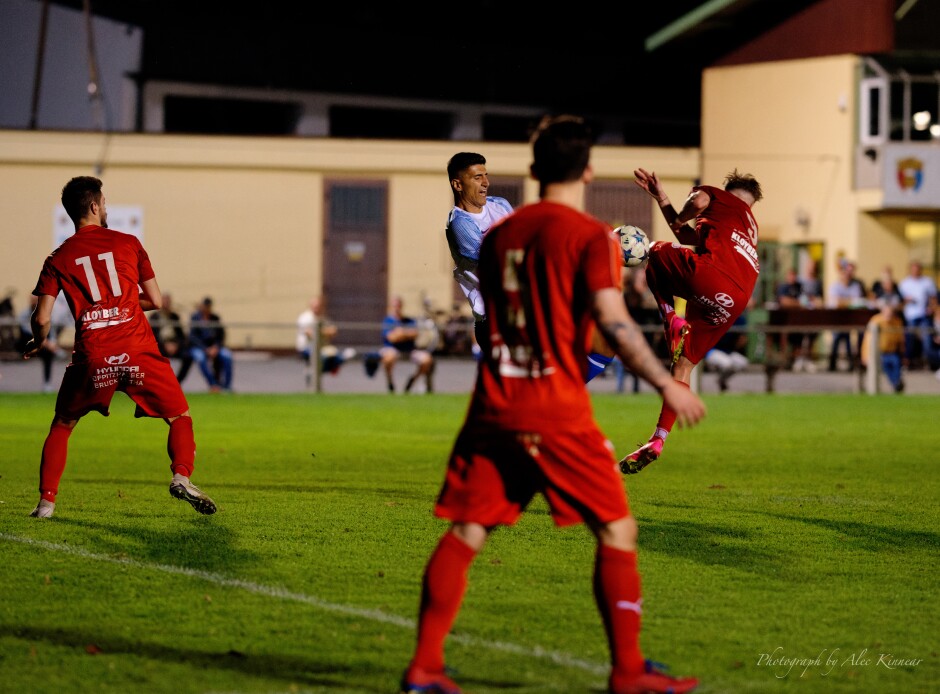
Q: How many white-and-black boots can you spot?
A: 2